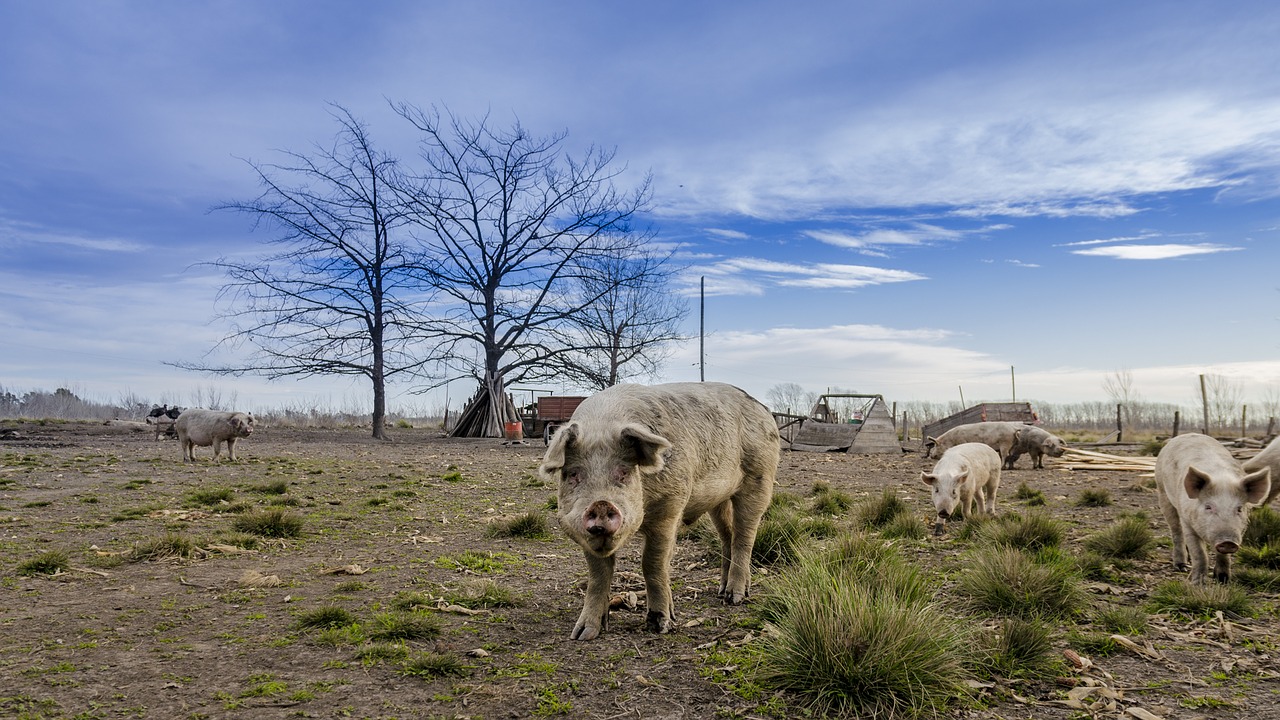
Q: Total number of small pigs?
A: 2